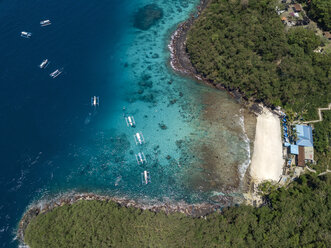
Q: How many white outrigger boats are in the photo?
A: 9